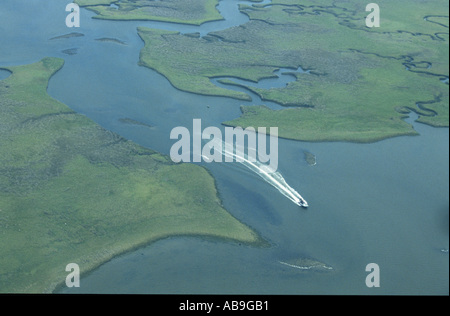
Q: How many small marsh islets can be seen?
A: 6